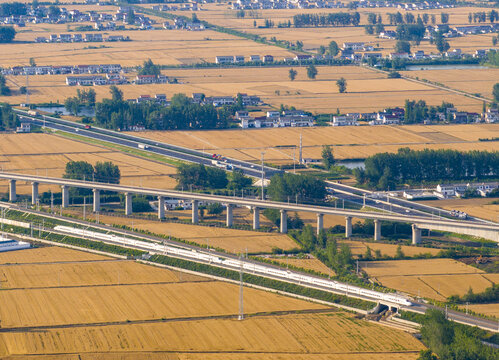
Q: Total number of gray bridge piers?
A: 14